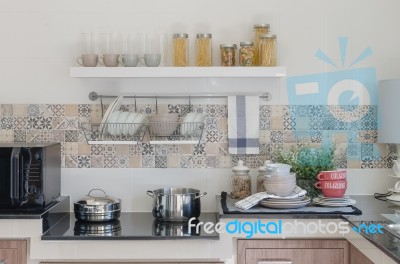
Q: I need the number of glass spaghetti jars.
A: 4